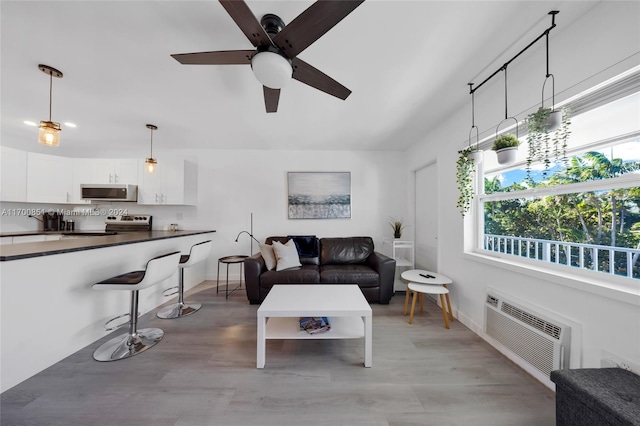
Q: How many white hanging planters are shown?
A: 3